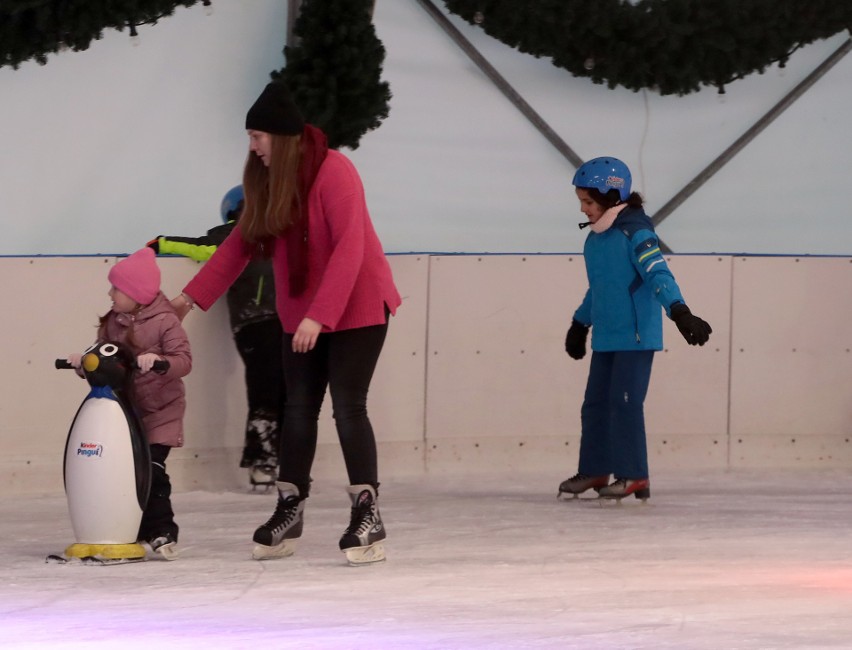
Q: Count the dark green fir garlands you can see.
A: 3